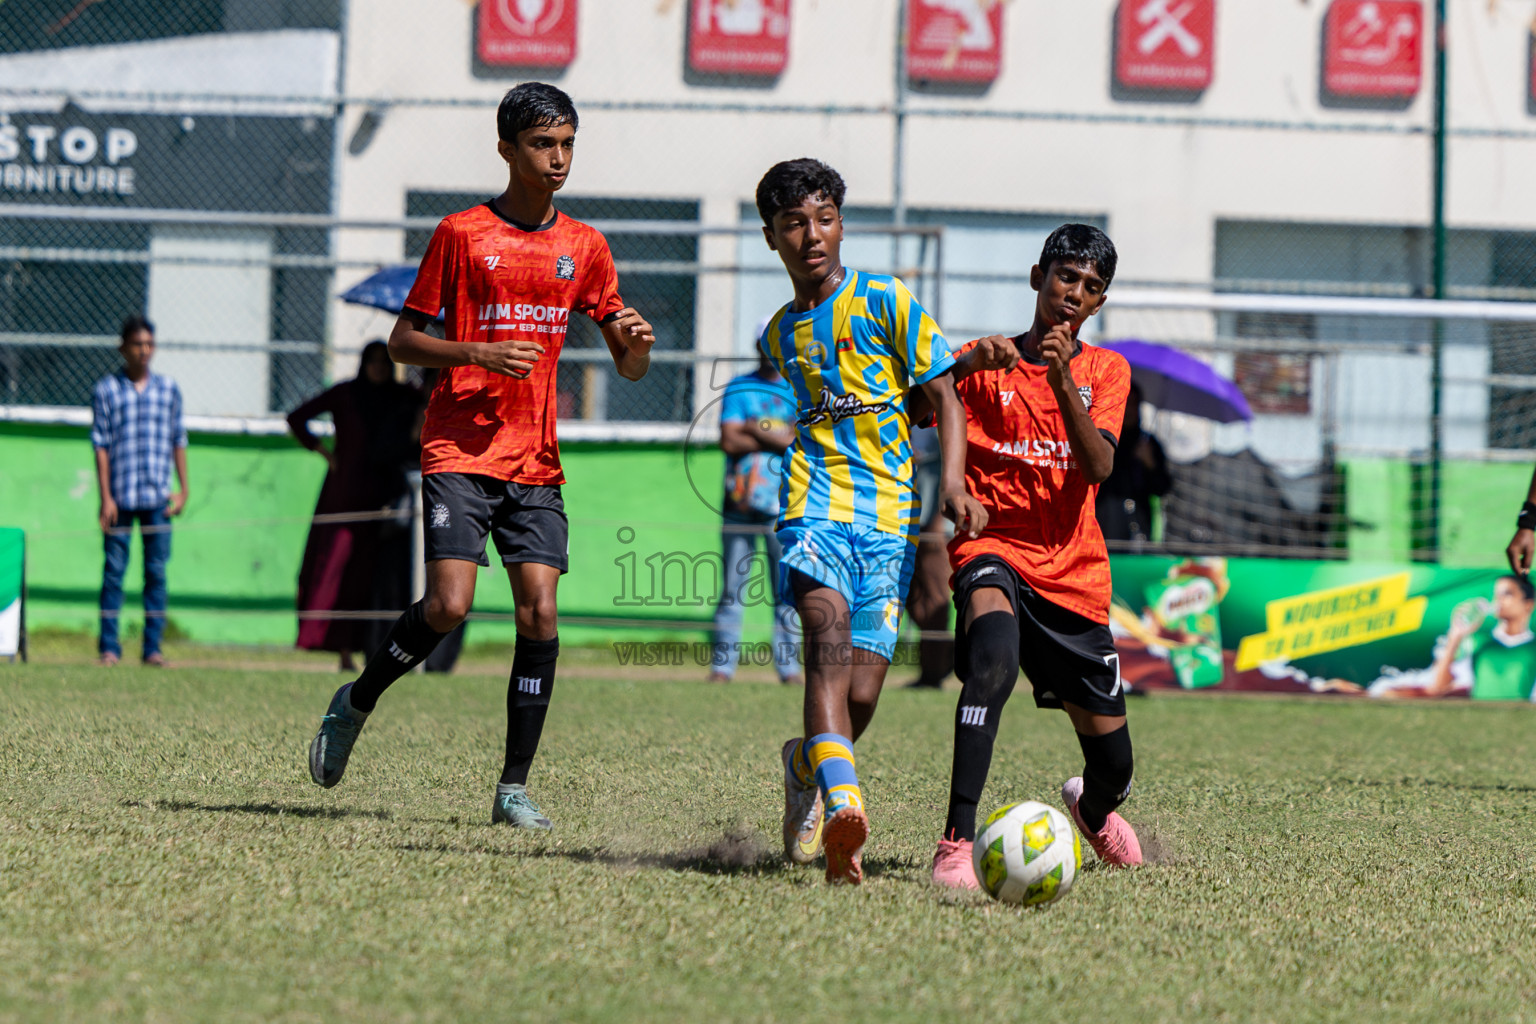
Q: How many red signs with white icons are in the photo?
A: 5